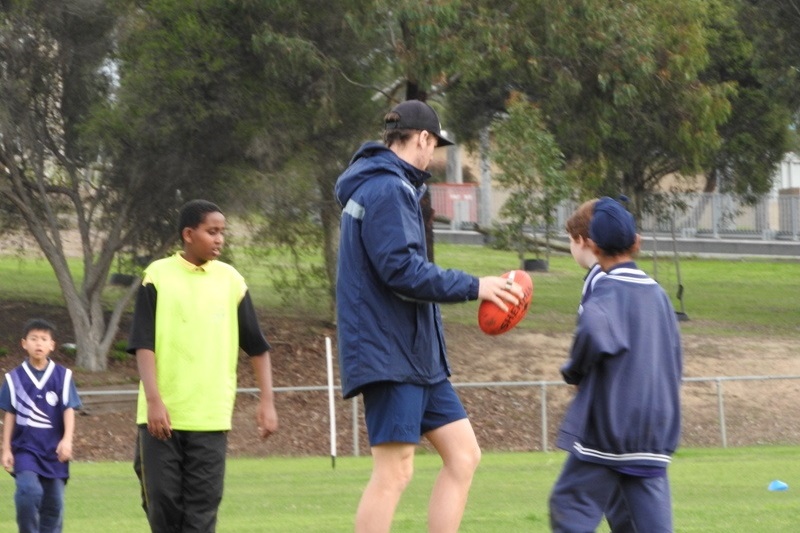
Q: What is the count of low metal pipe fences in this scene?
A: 1